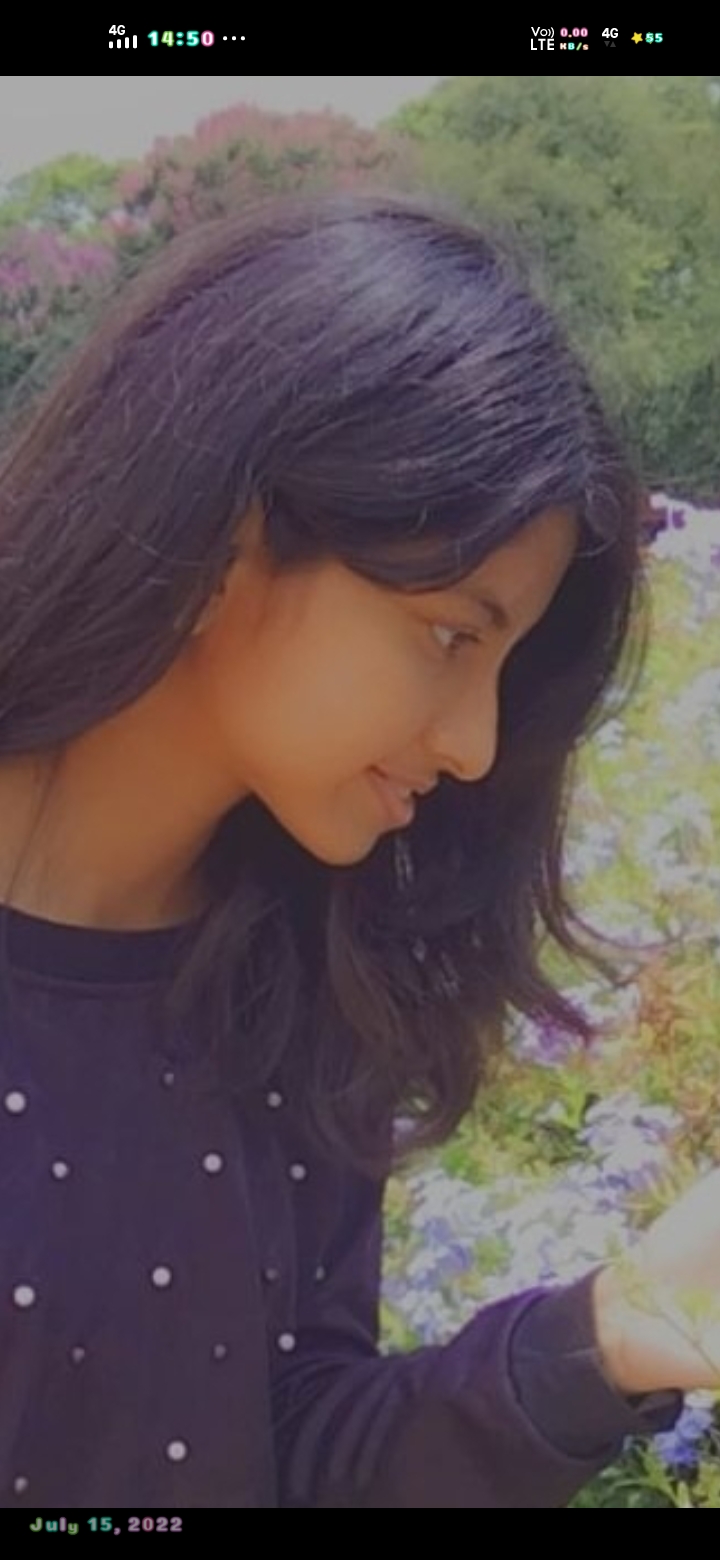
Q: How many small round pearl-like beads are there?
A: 15